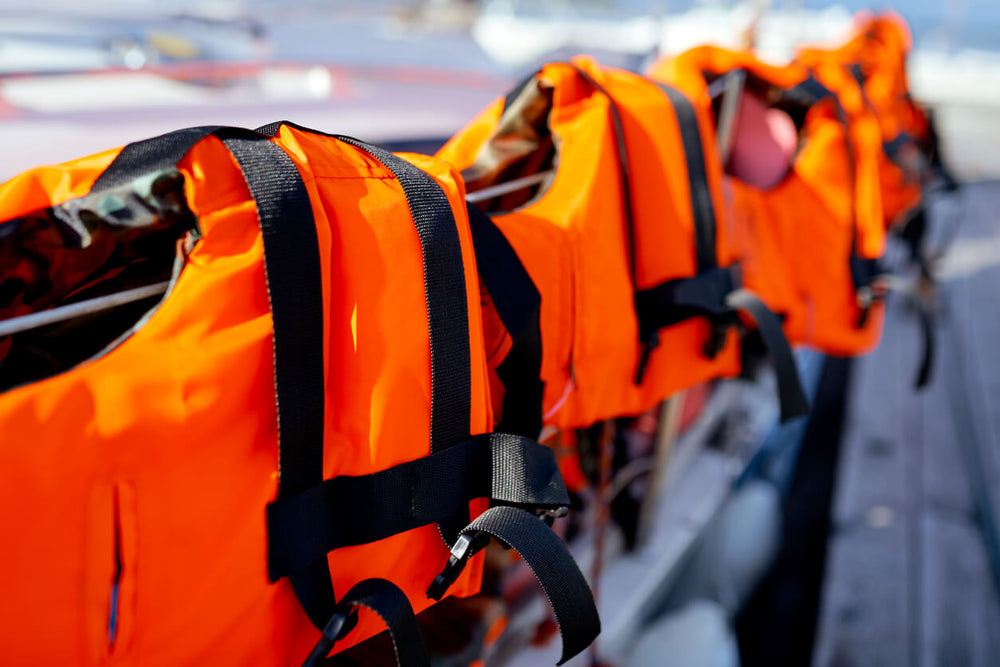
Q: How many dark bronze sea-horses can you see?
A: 0